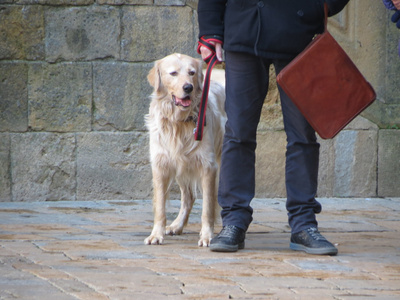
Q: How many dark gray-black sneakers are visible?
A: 2